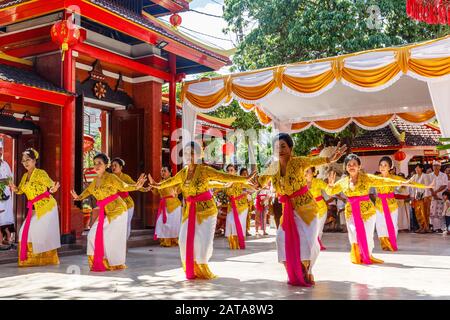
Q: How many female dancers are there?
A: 10